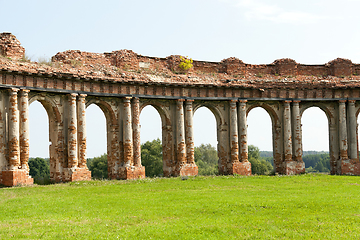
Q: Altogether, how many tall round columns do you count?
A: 14